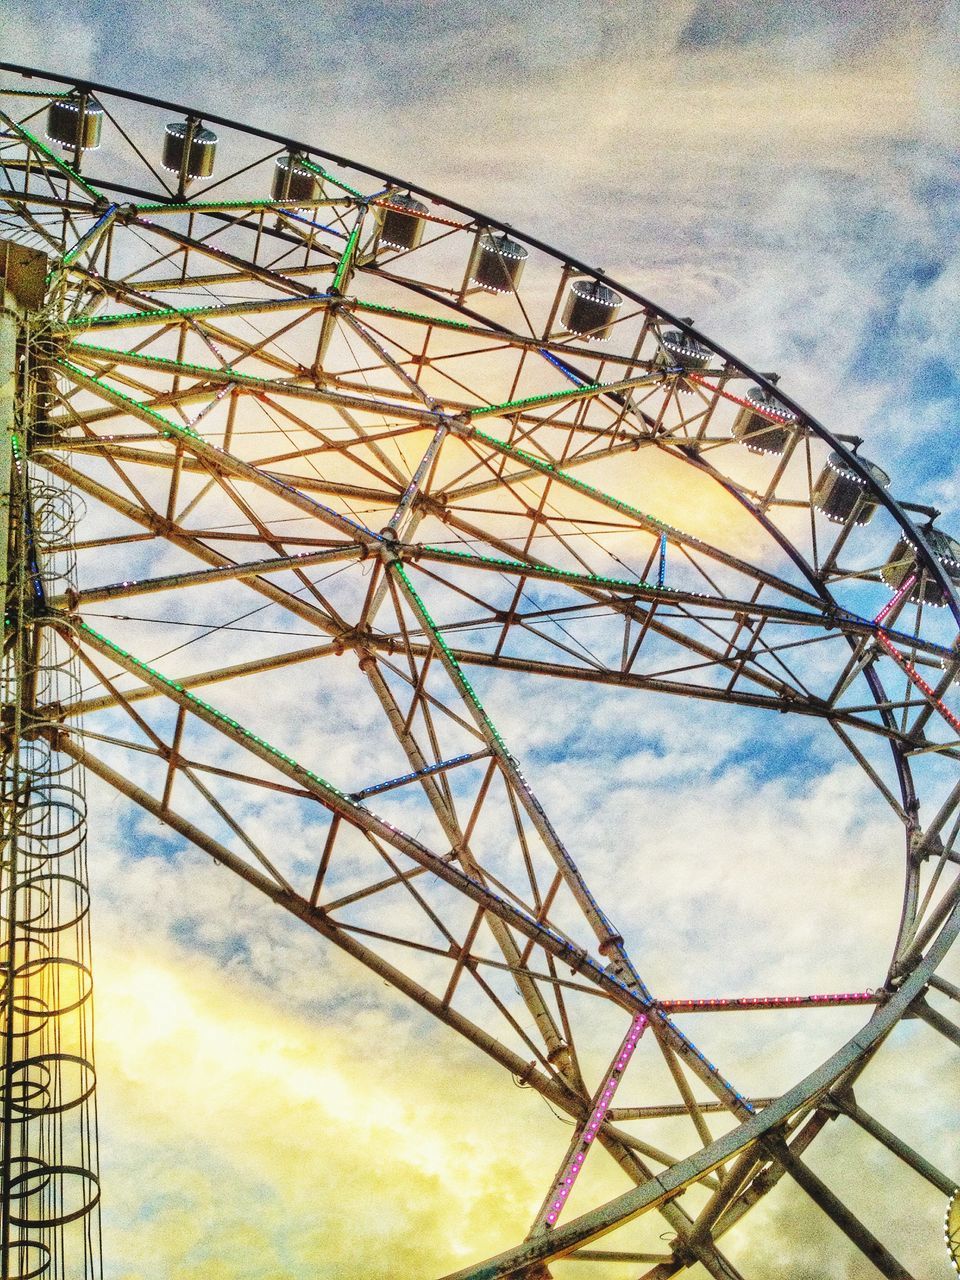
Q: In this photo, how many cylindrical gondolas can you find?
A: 10